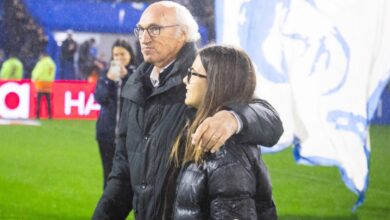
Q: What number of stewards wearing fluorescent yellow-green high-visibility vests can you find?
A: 2